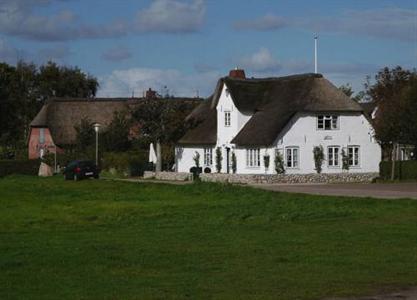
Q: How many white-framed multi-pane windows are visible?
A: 7